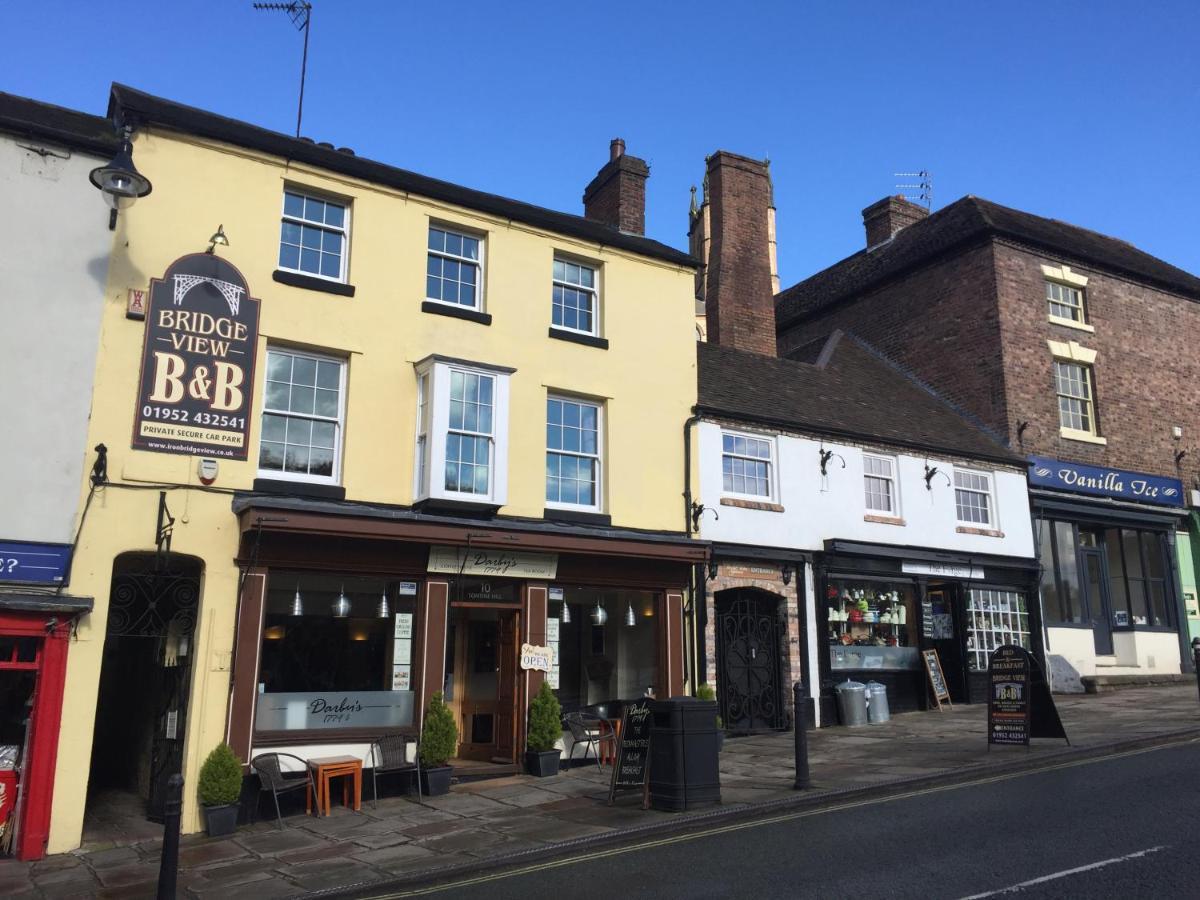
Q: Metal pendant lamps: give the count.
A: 6